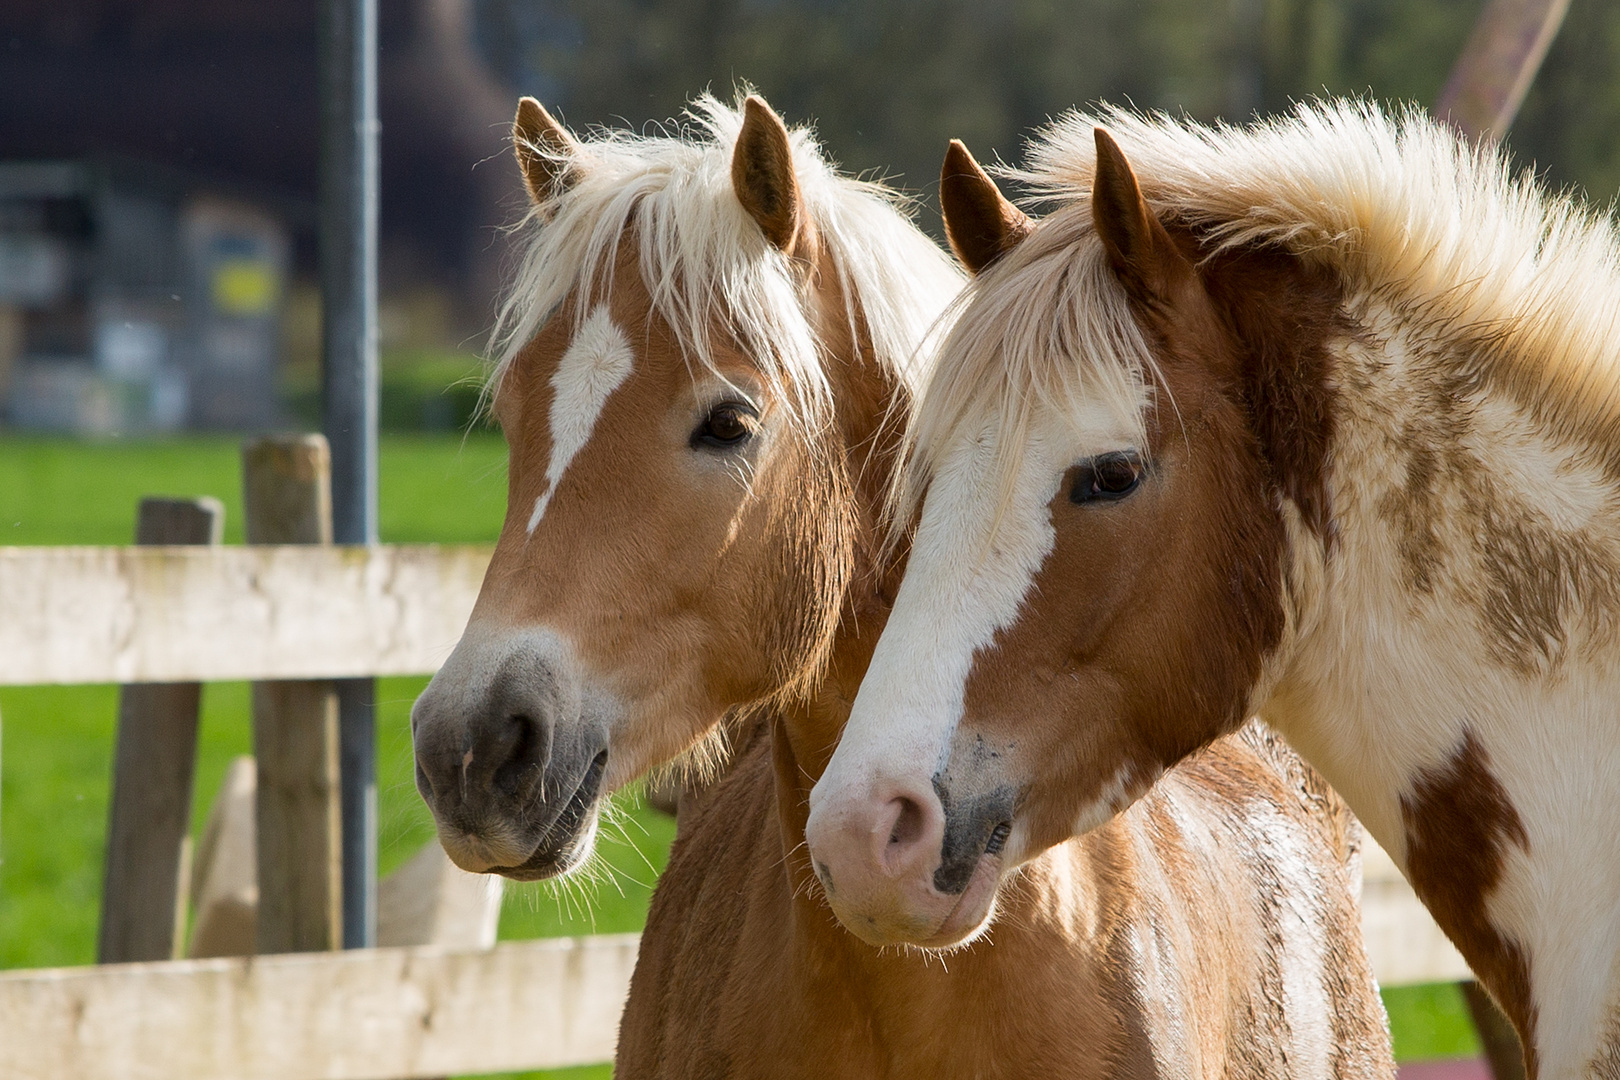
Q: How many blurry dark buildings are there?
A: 1